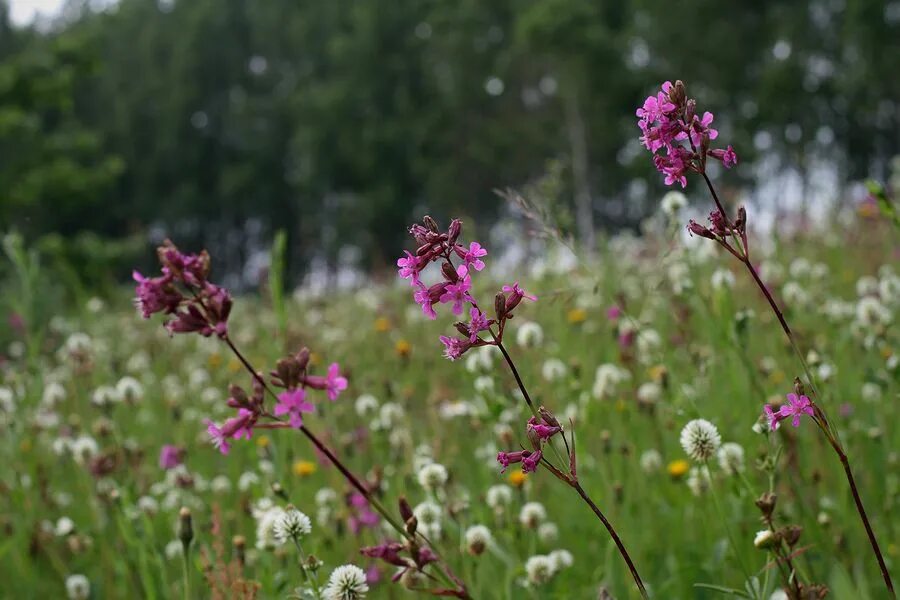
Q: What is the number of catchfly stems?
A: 3